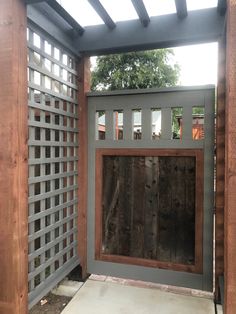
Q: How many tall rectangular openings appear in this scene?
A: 6